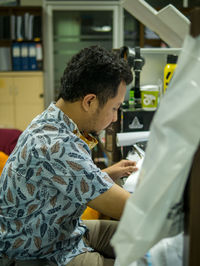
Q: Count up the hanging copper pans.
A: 0